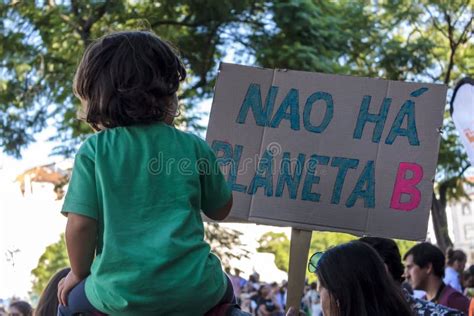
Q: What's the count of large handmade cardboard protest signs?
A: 1